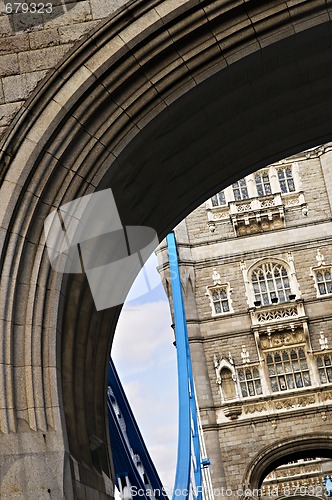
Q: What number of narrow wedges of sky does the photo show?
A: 1